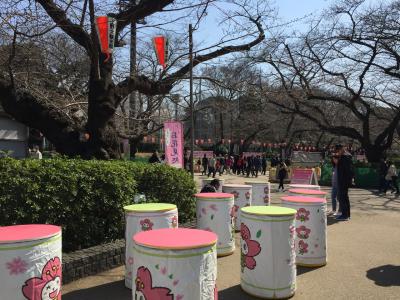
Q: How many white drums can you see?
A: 11